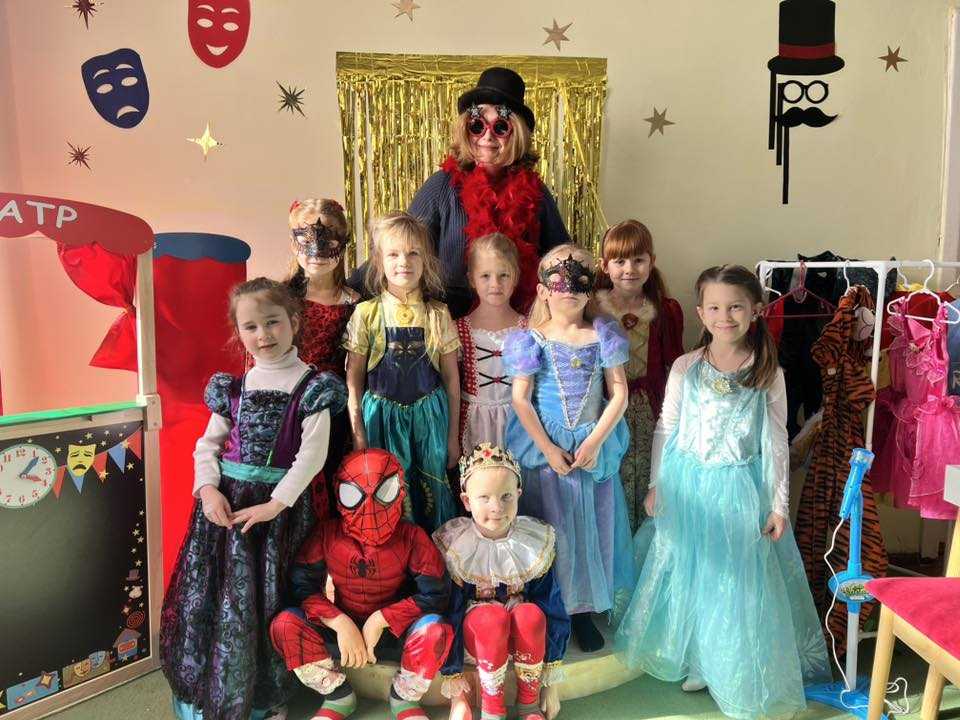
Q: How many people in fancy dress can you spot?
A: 10